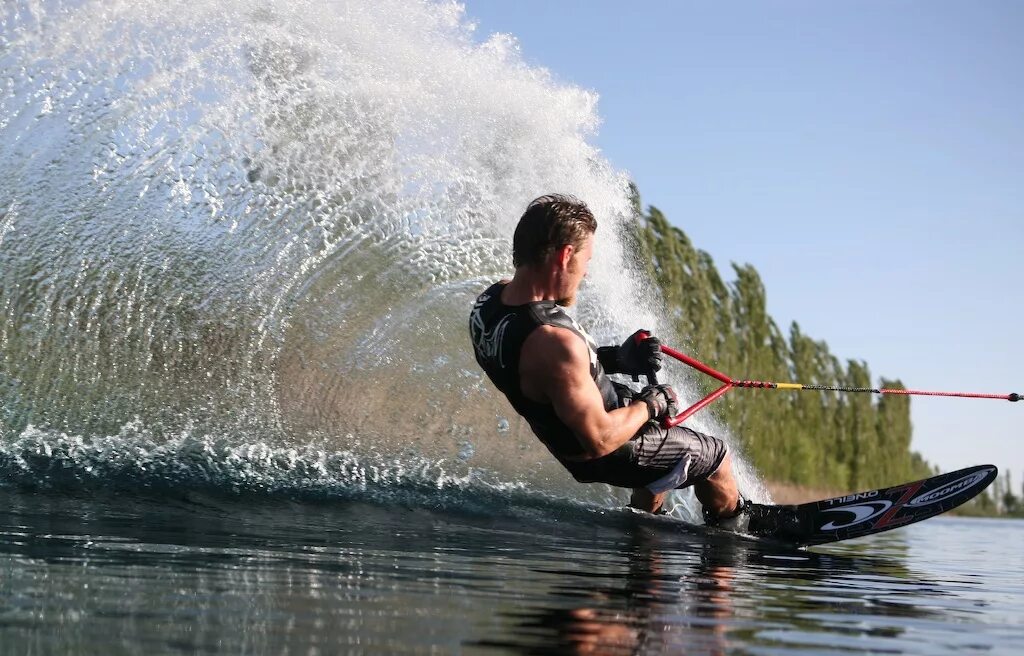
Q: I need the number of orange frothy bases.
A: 0